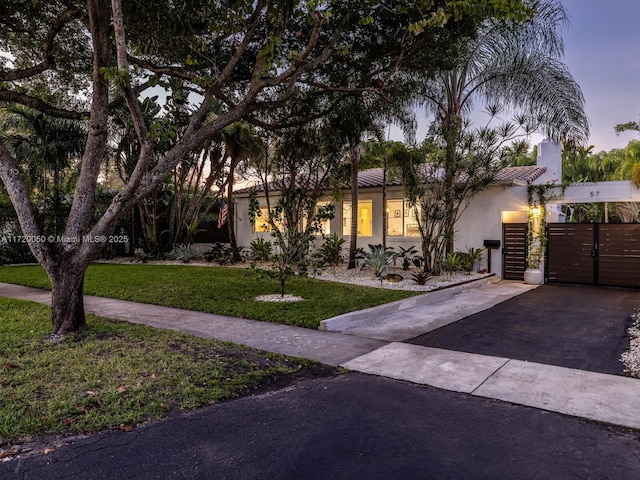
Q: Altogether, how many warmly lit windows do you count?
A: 4